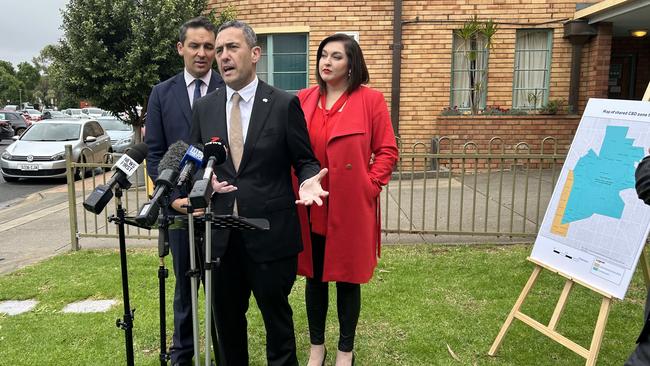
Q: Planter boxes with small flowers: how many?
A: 1